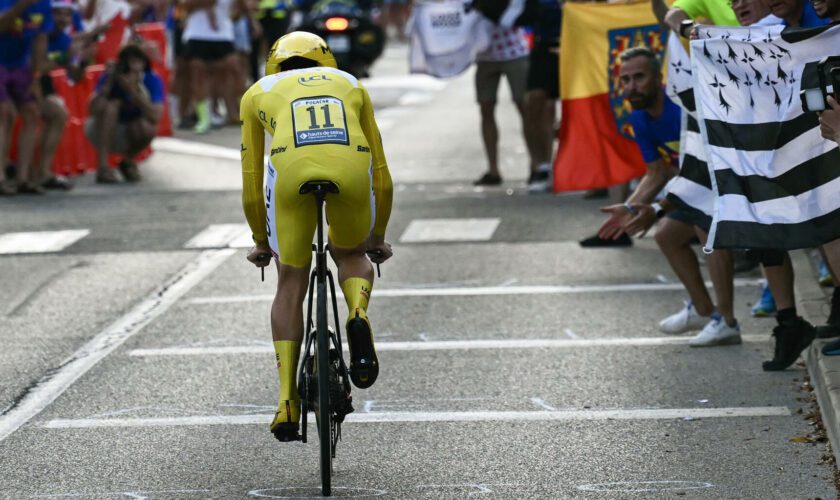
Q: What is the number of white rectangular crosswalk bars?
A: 3